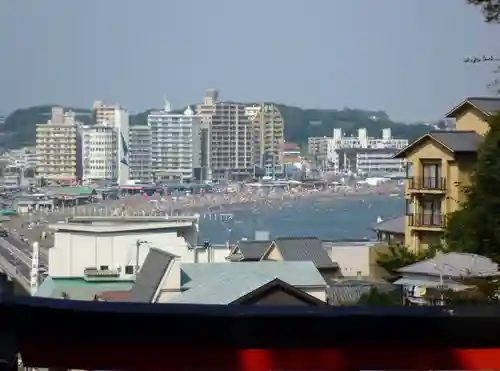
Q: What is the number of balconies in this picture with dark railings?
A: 2